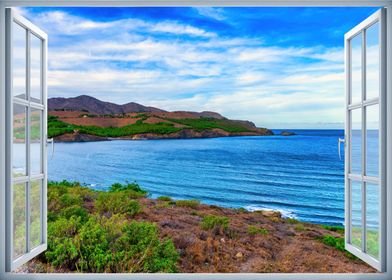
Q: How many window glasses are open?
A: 2